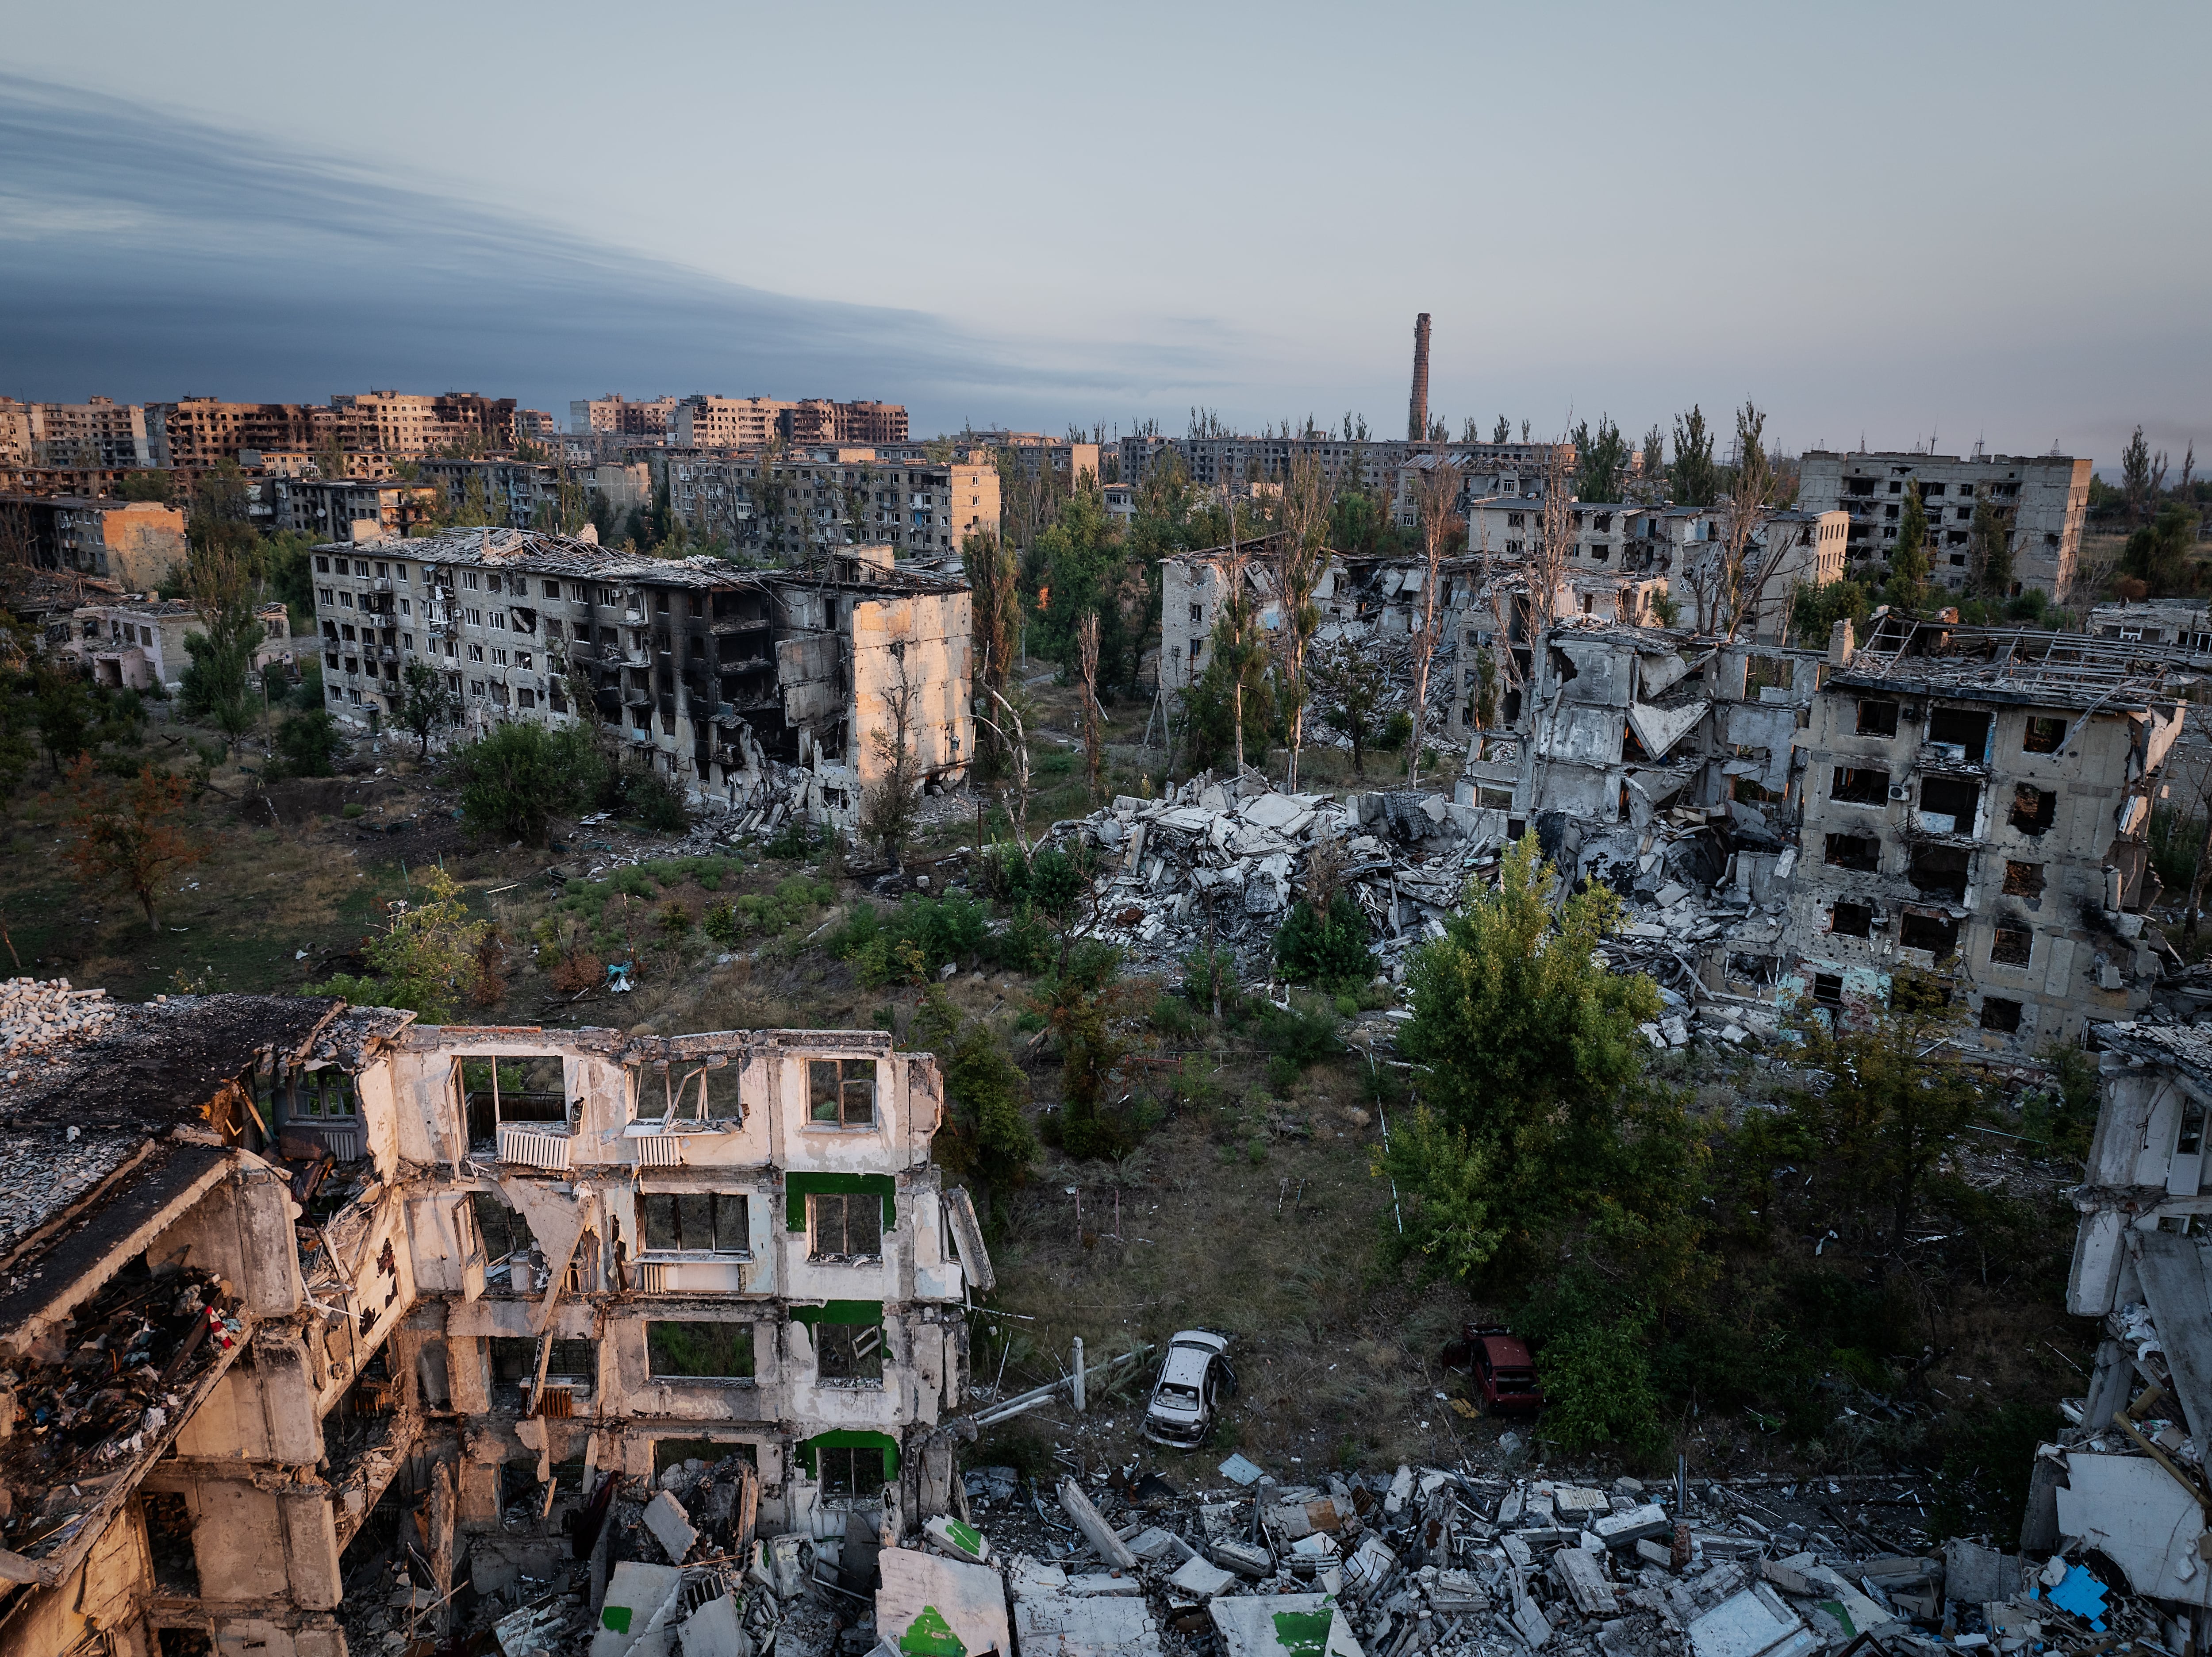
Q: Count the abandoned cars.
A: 2